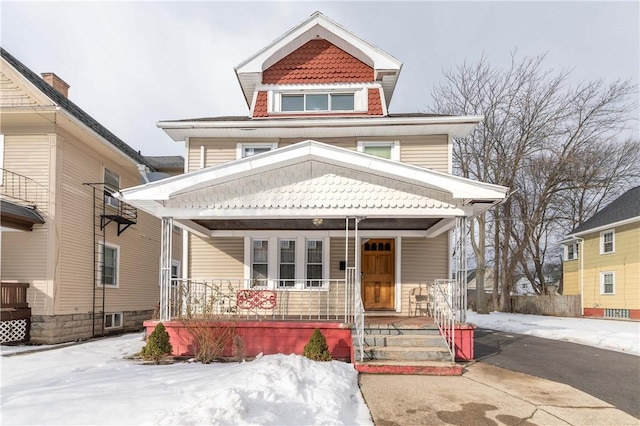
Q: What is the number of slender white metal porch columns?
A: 3